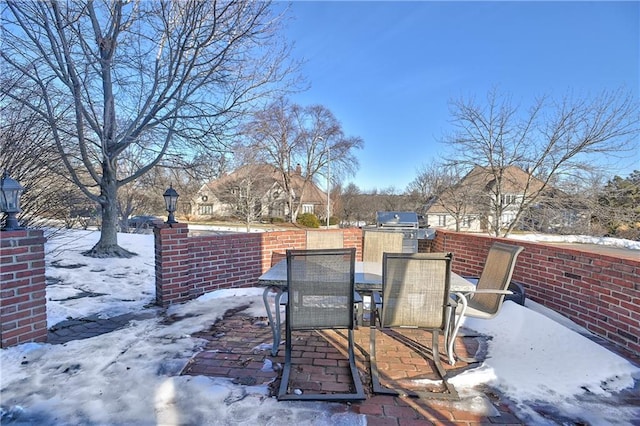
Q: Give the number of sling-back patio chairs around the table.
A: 5